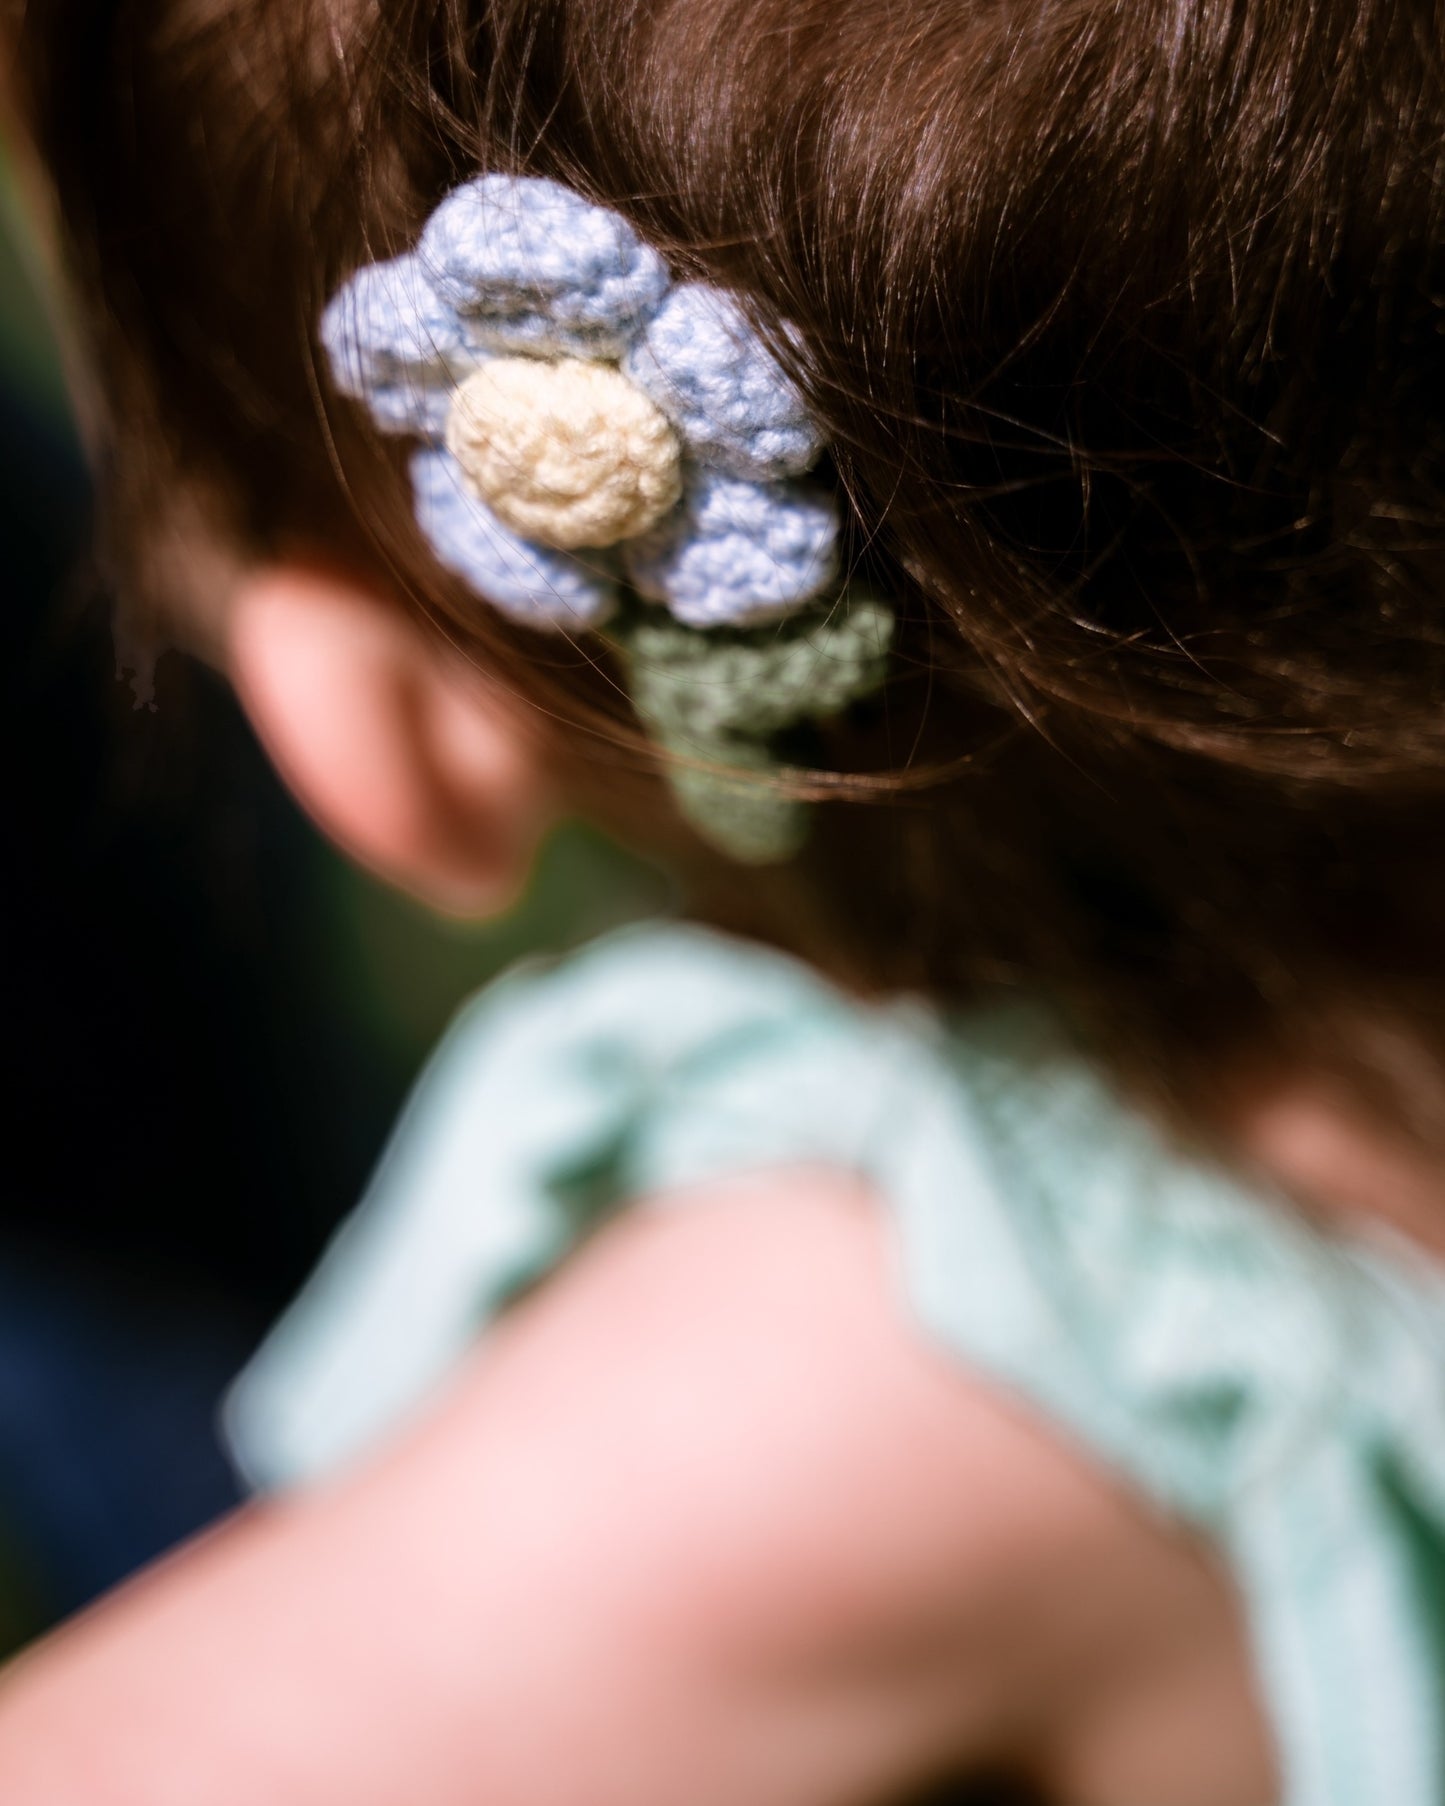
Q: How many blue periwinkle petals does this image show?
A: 5